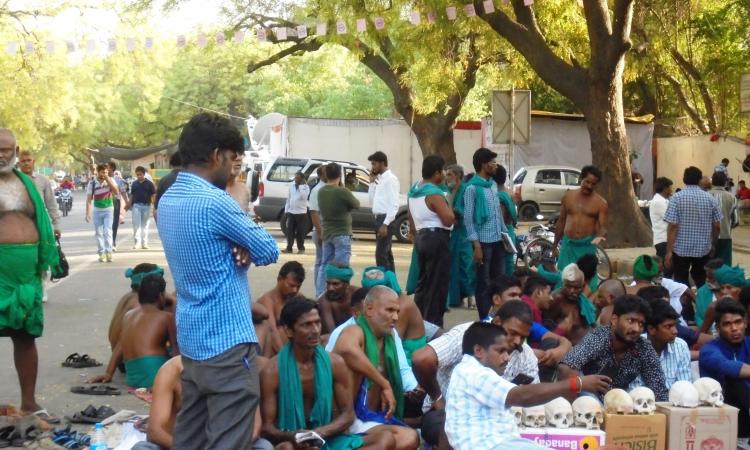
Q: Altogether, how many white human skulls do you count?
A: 8